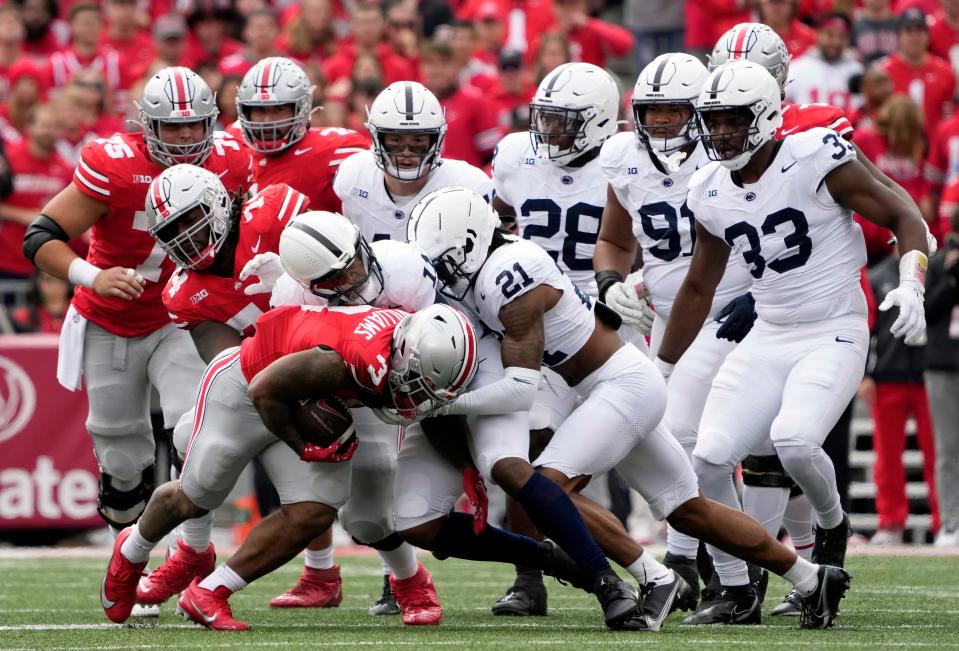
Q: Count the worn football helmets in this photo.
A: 11